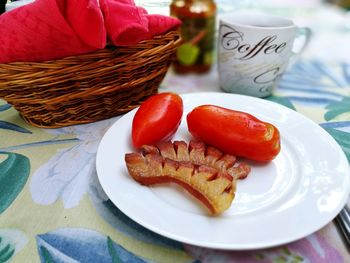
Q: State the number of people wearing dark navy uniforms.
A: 0